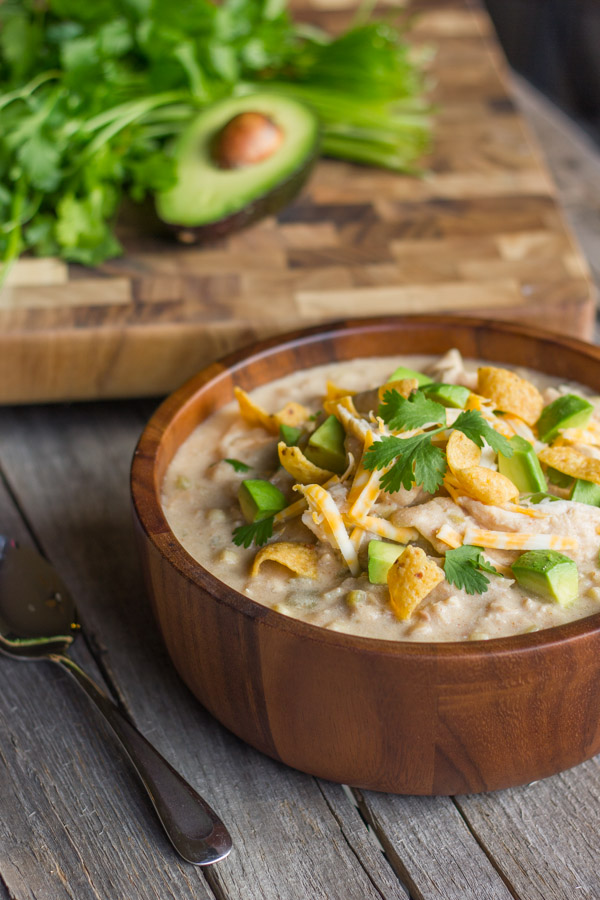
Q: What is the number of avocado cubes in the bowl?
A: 10